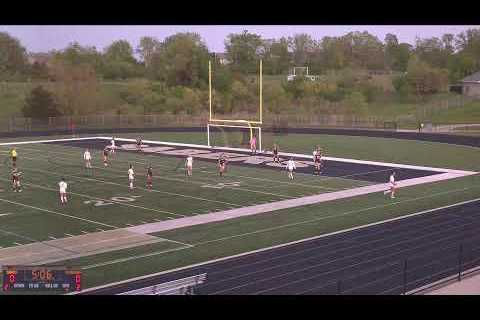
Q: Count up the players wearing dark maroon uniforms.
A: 7